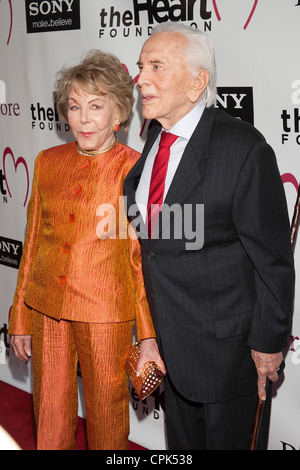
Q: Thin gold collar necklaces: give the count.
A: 1